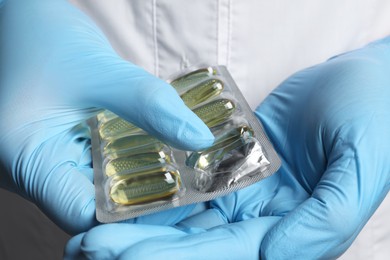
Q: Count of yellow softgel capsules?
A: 9